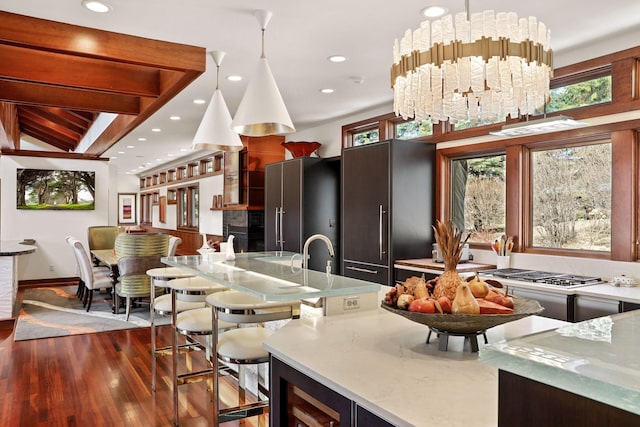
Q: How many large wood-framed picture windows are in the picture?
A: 2